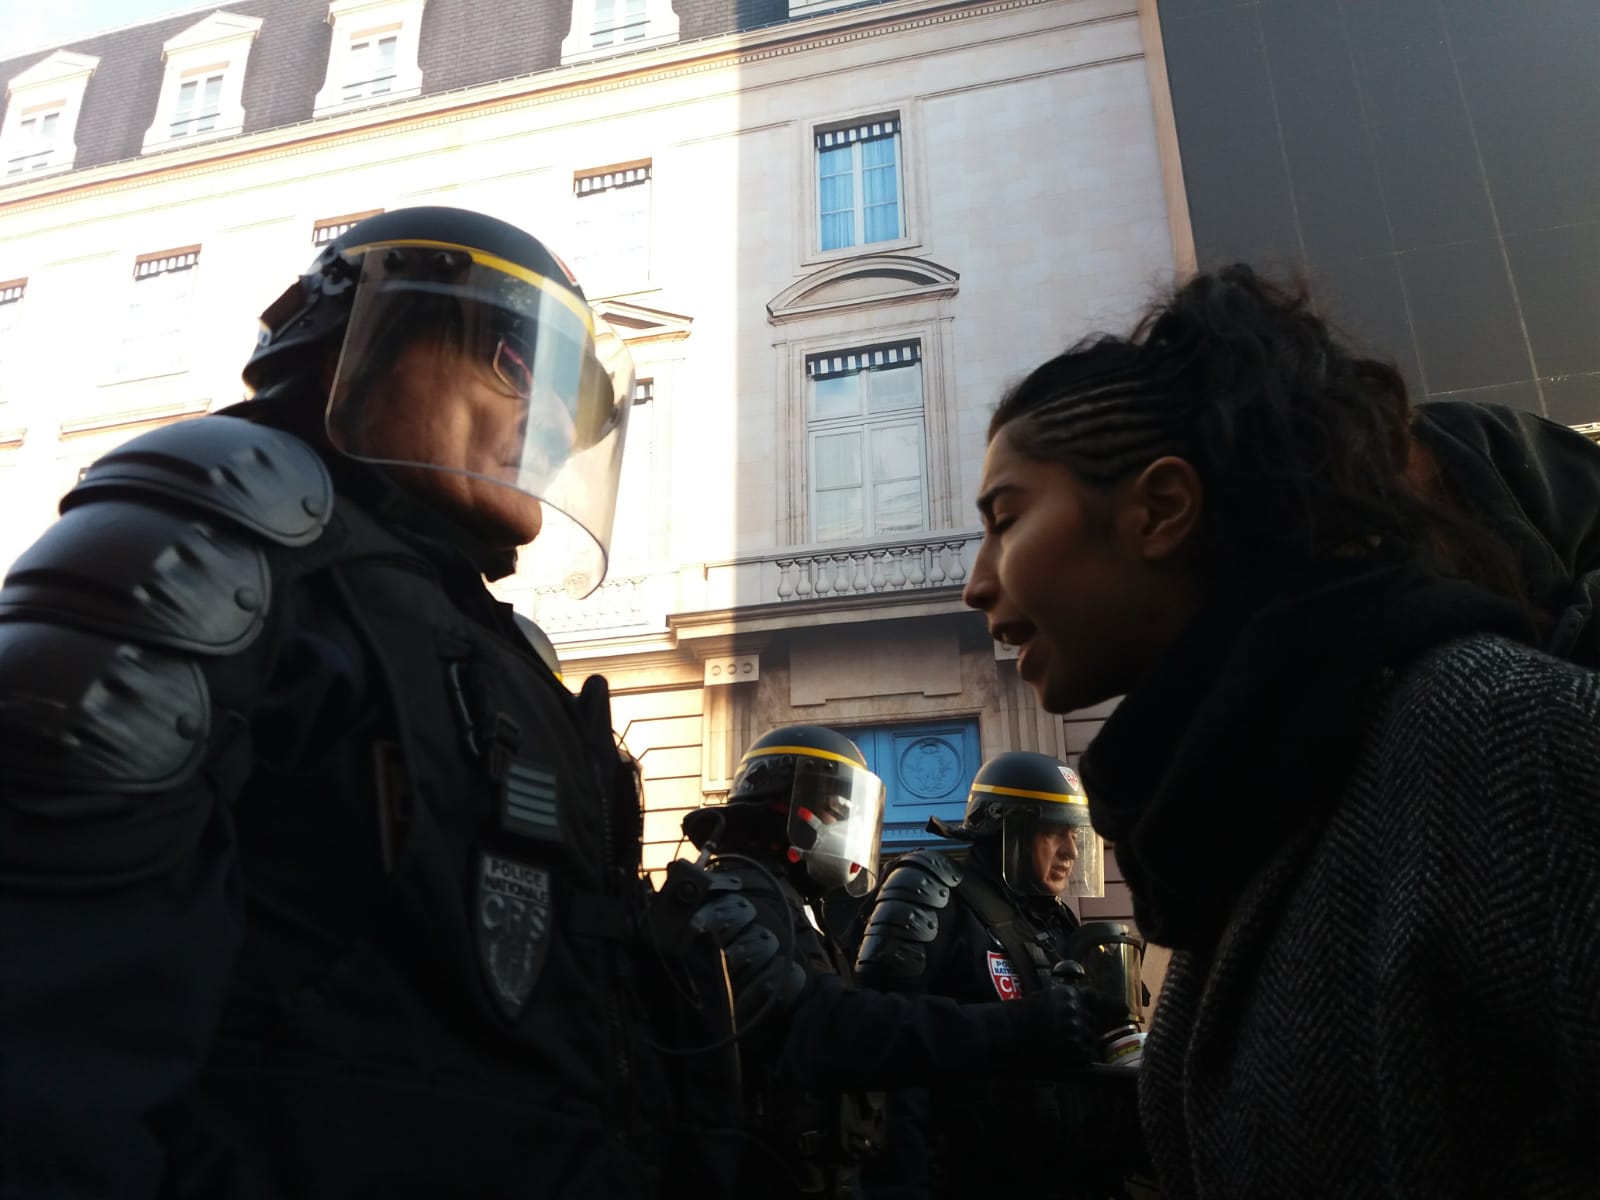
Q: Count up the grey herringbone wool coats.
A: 1